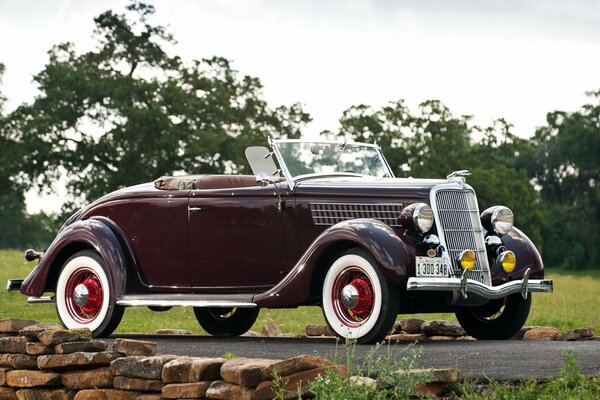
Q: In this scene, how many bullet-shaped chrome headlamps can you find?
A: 2